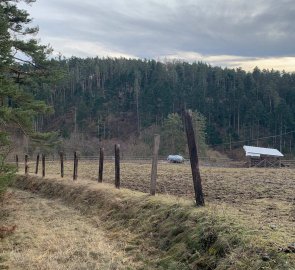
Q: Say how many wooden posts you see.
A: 10